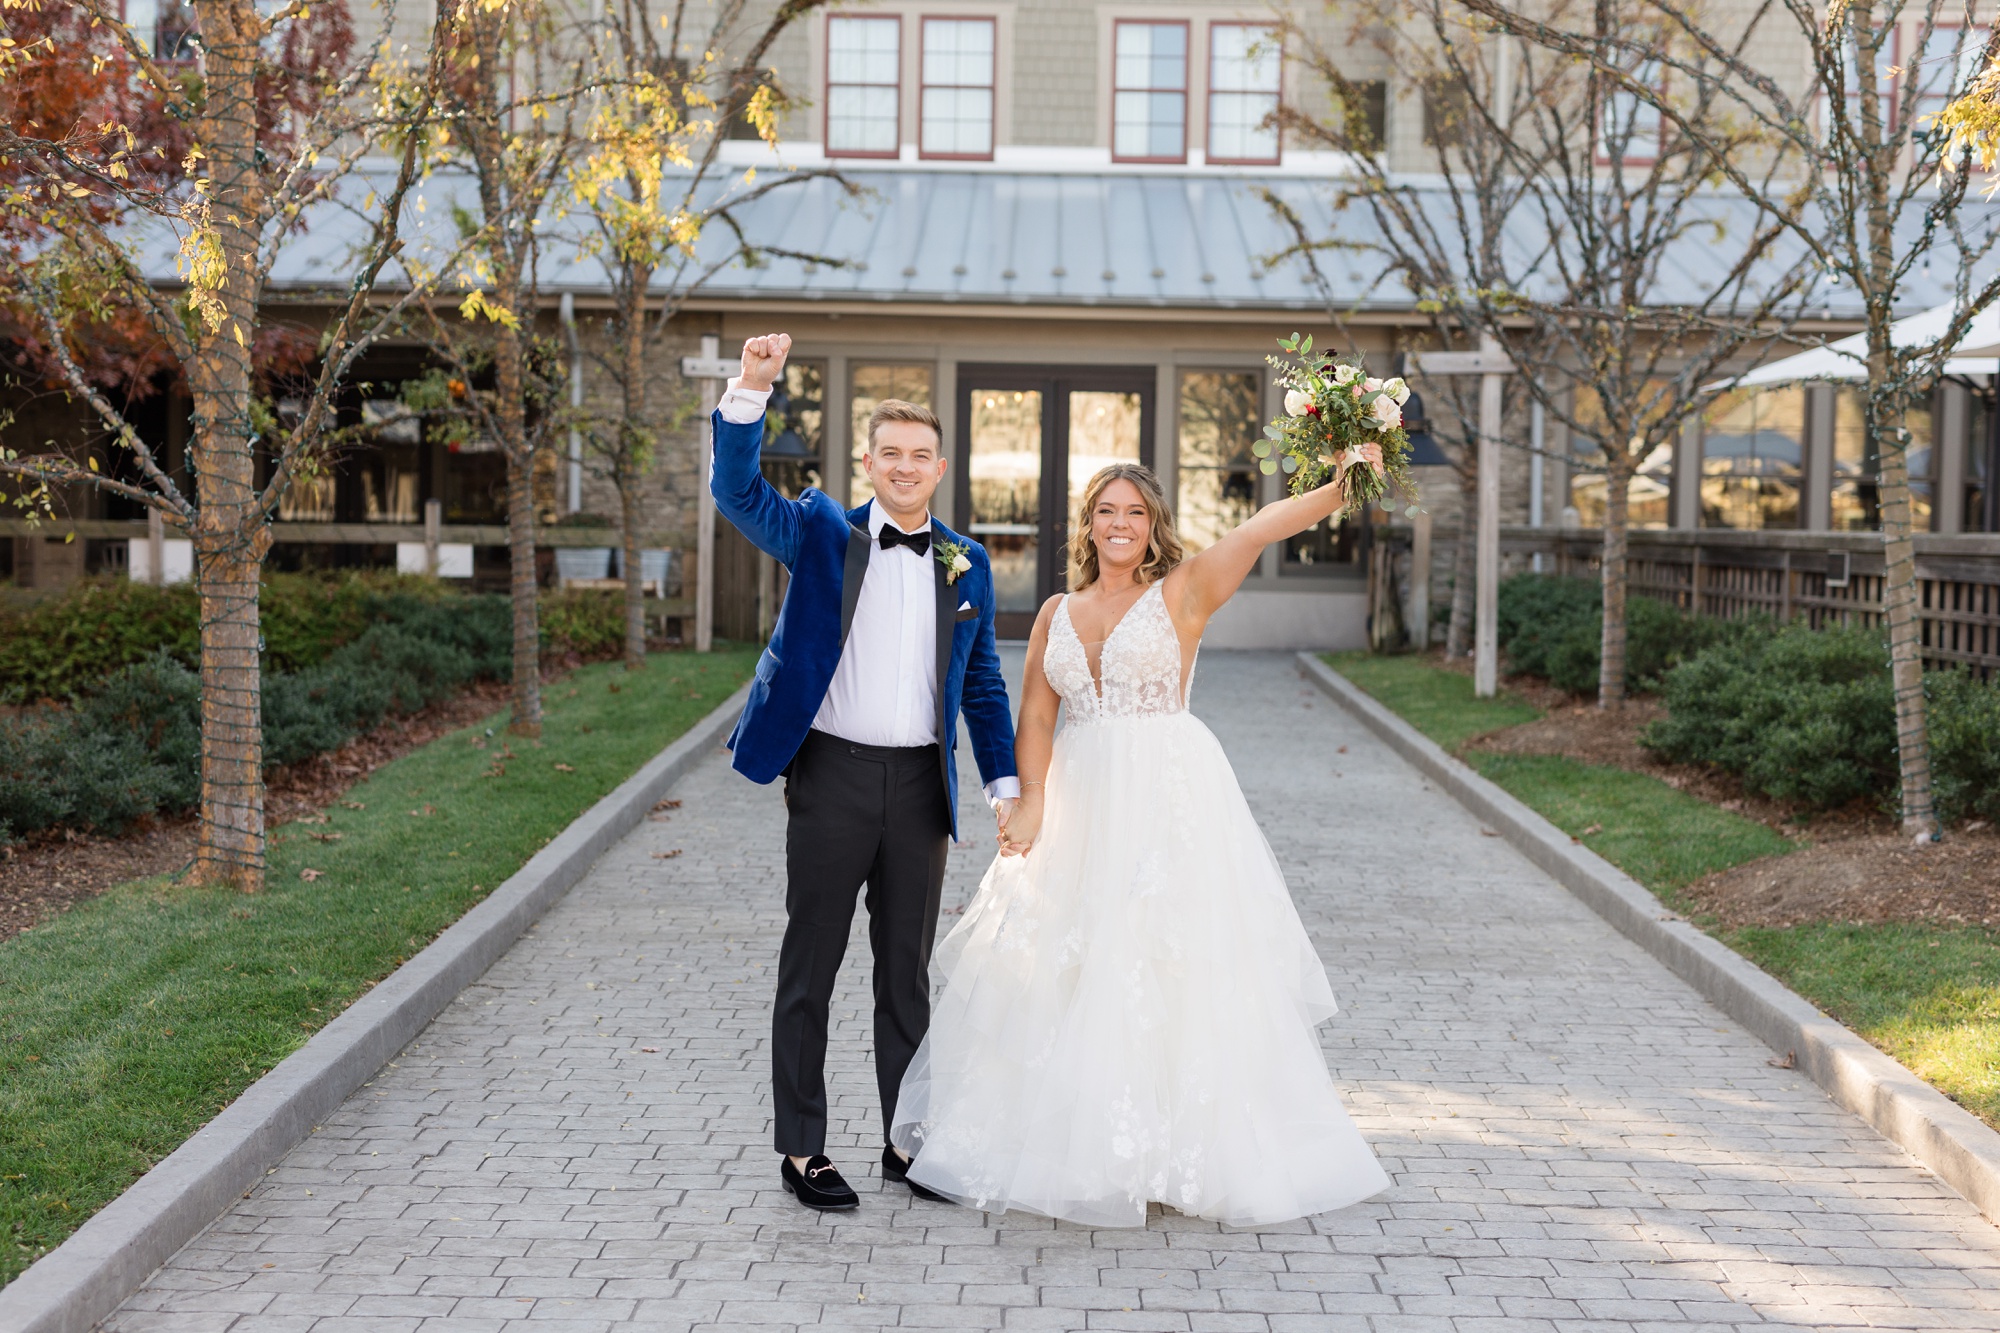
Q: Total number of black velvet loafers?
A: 2